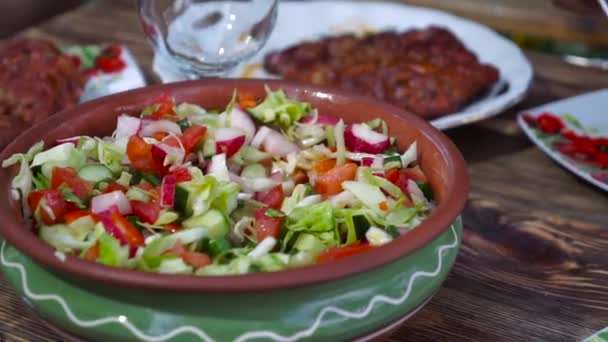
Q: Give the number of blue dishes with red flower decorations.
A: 2